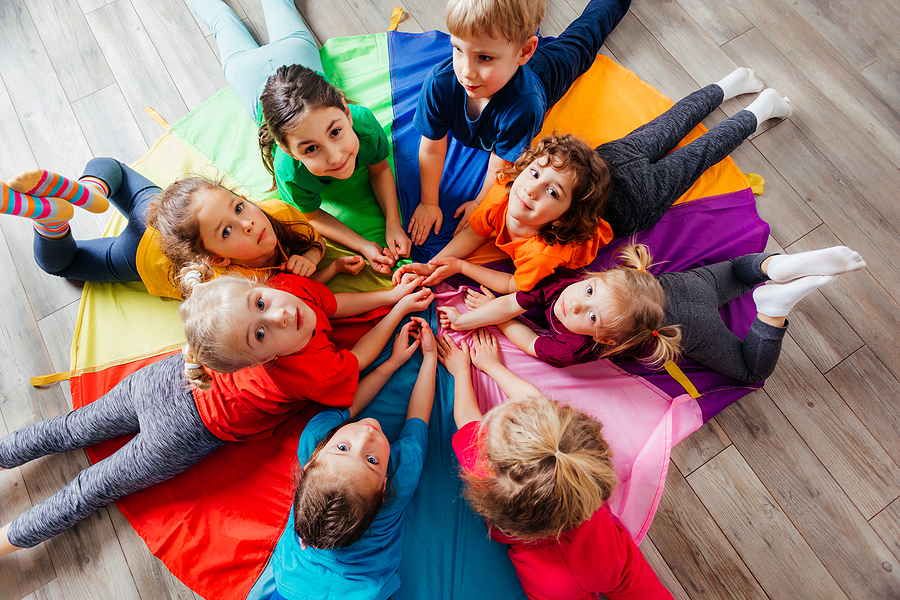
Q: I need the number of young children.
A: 8